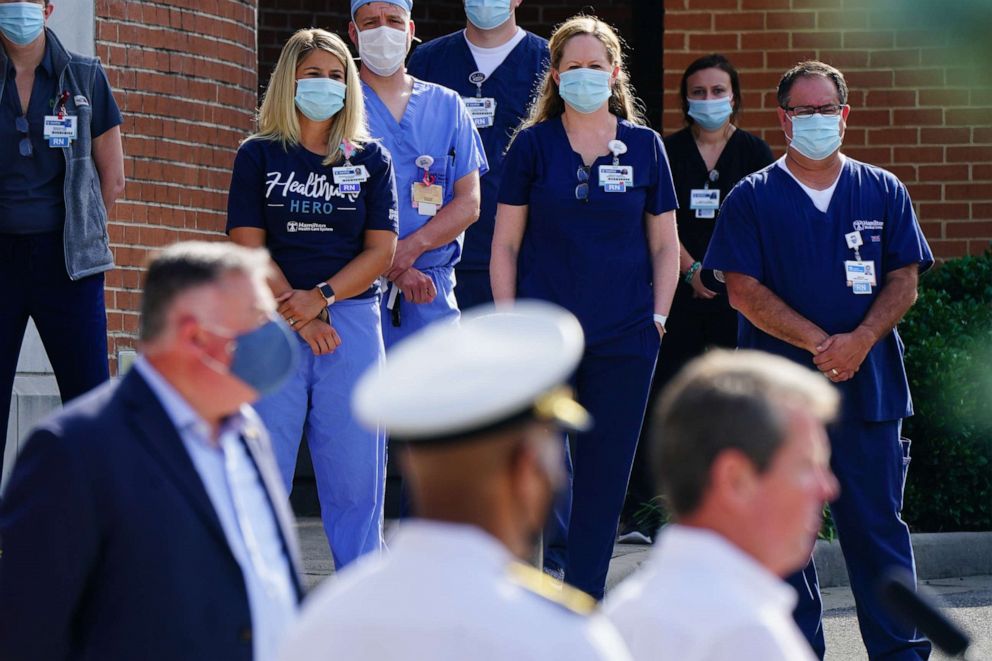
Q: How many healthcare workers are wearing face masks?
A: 7